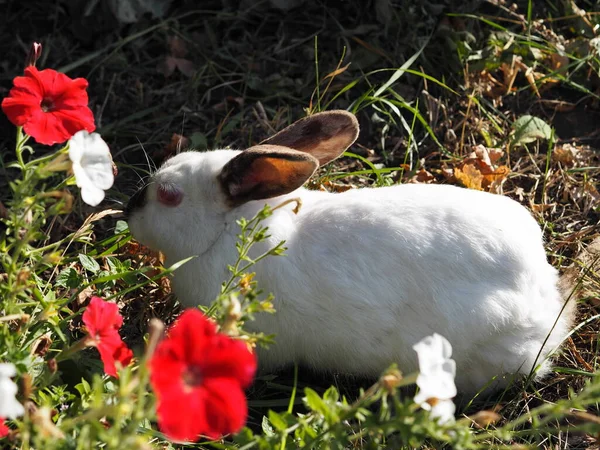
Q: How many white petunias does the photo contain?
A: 3